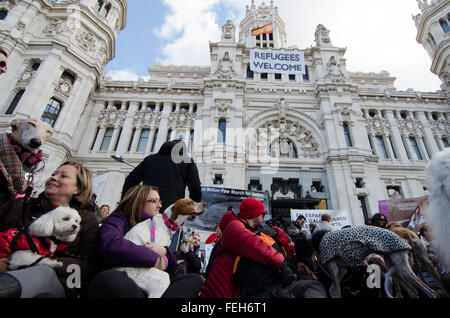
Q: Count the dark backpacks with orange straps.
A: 1